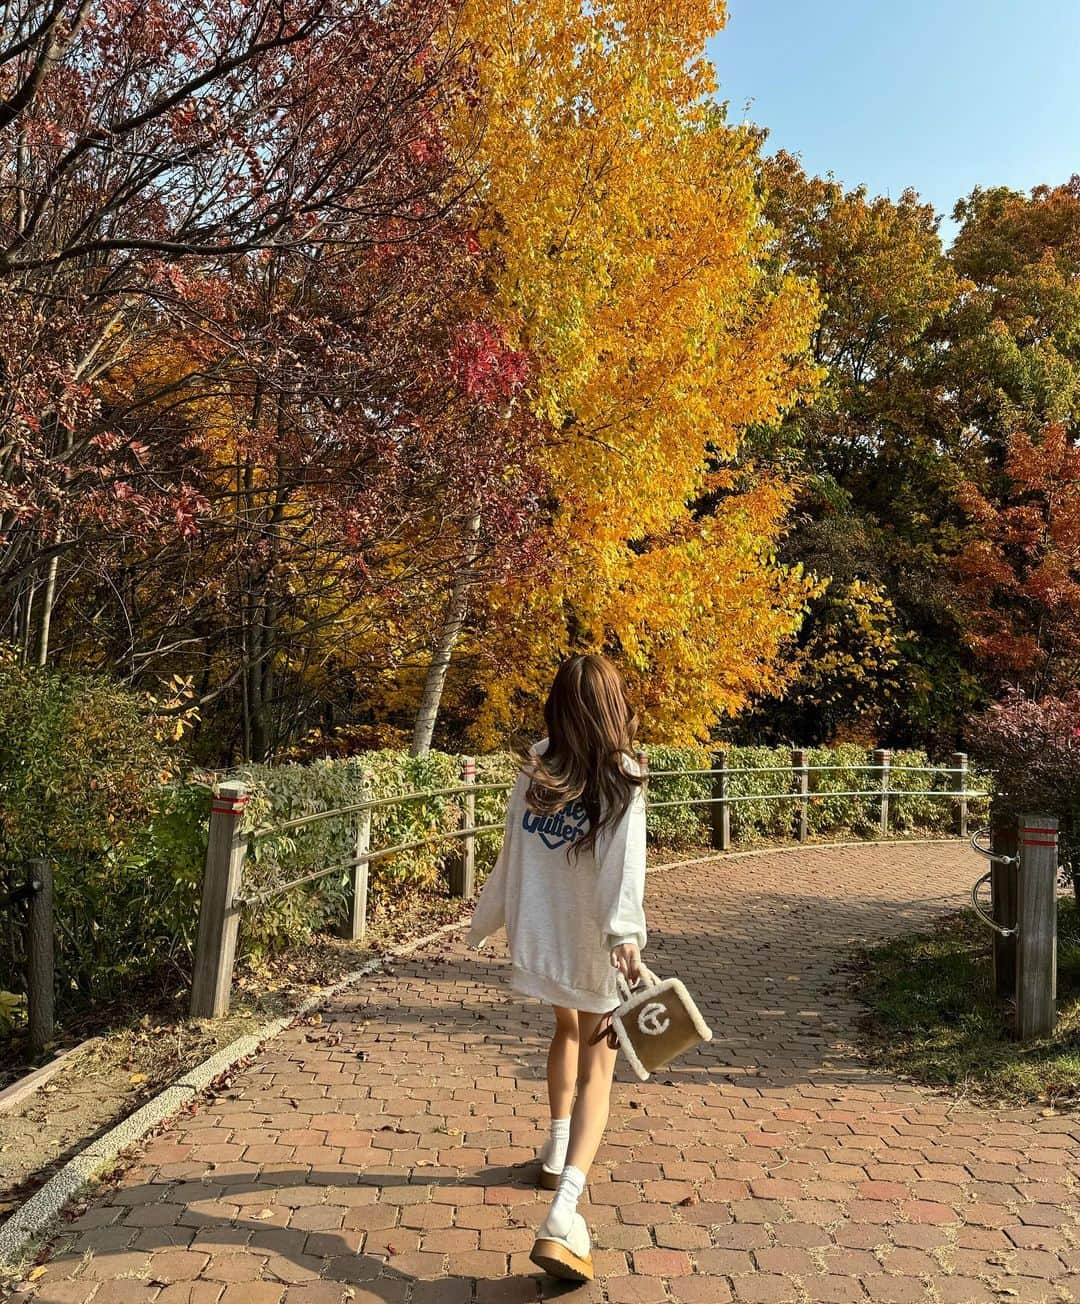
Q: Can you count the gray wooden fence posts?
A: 11